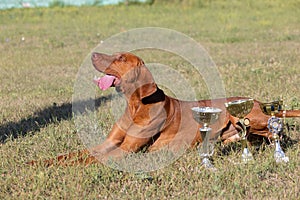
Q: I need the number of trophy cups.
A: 3